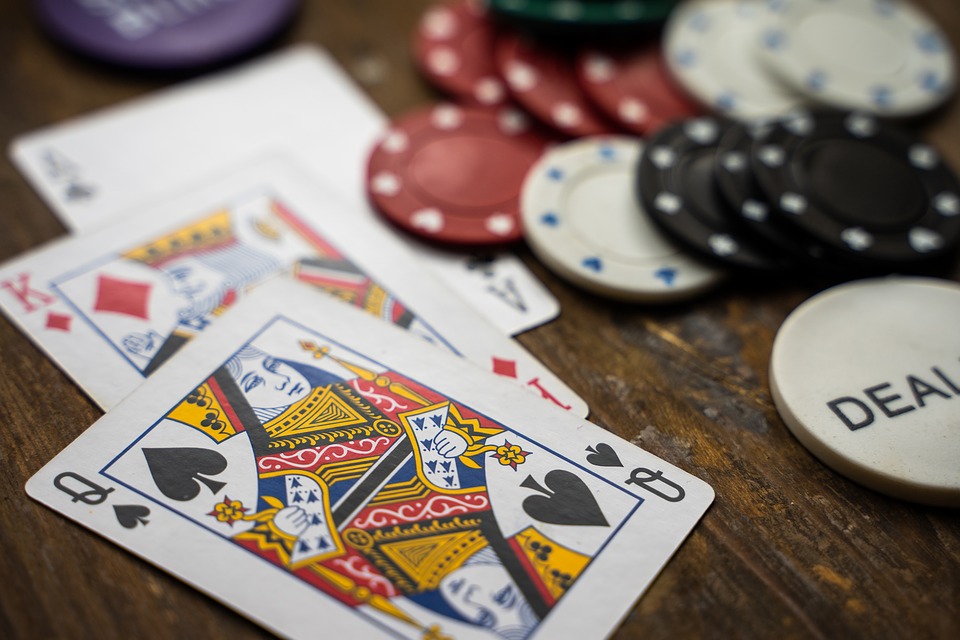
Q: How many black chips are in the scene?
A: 3